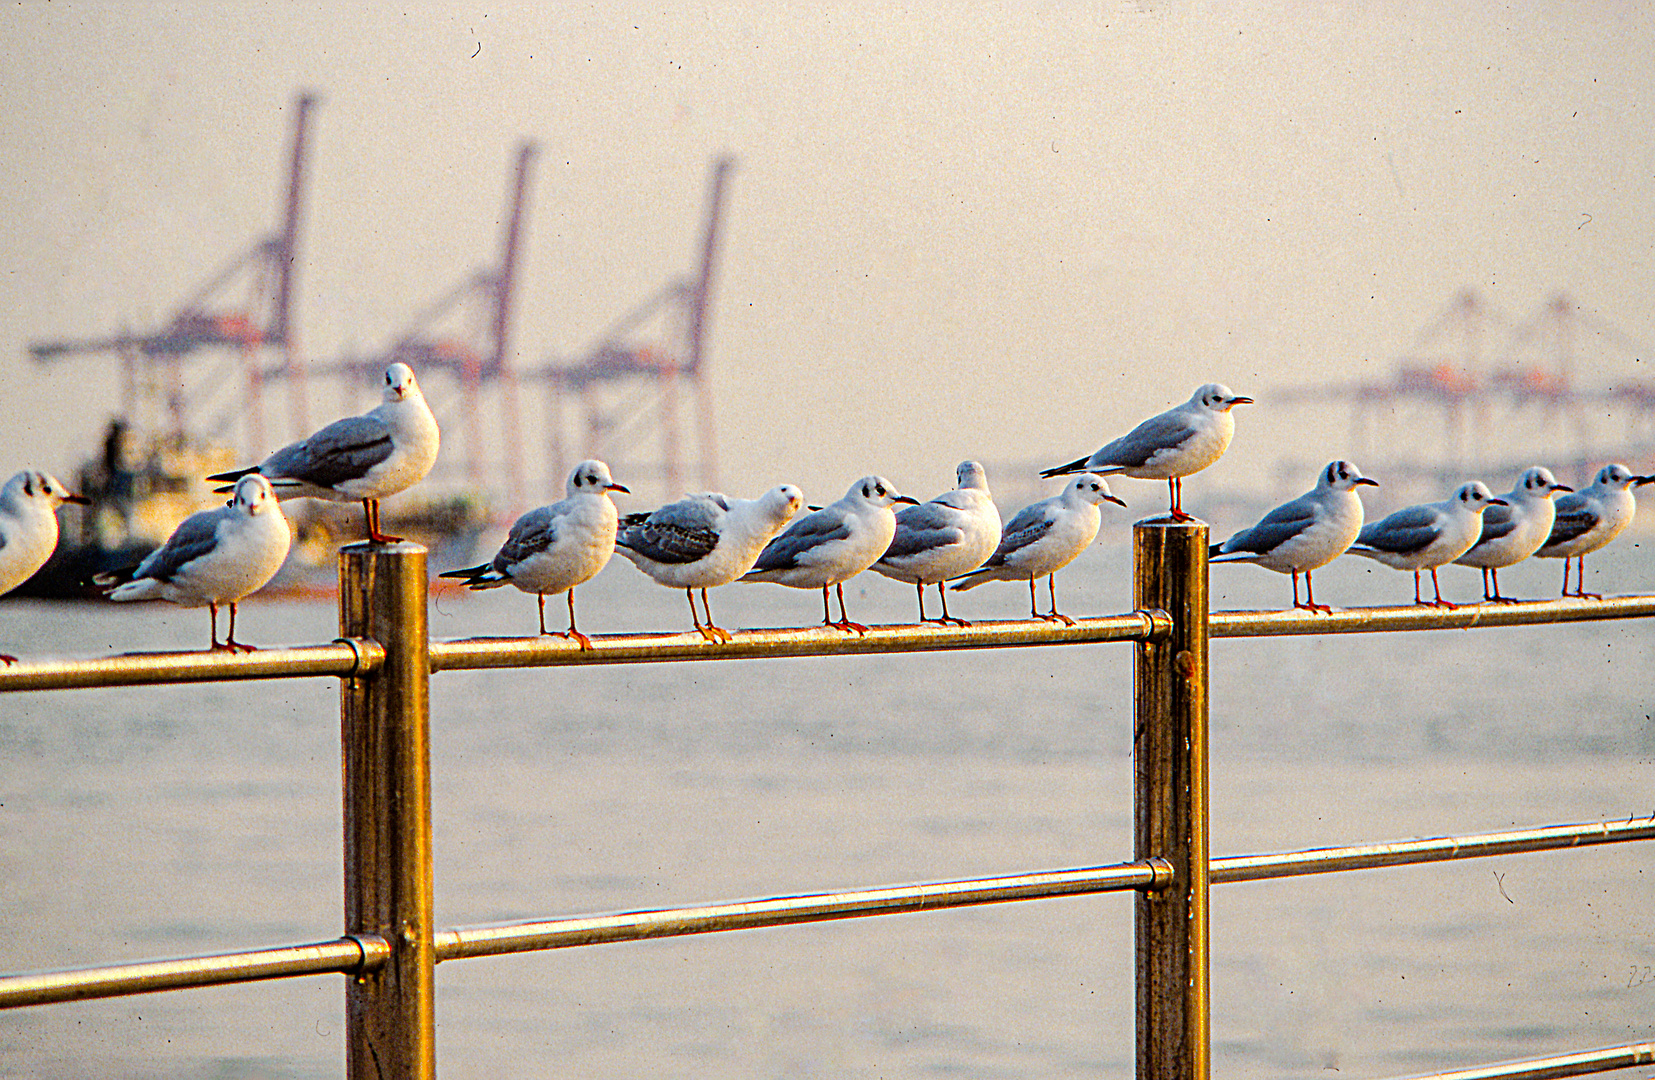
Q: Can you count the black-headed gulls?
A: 13